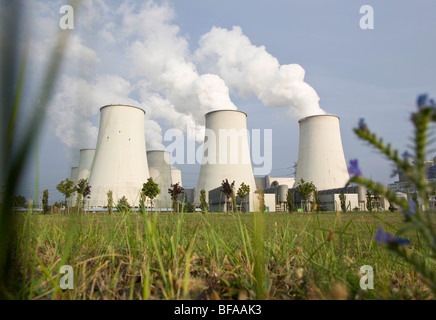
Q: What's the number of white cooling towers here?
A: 7